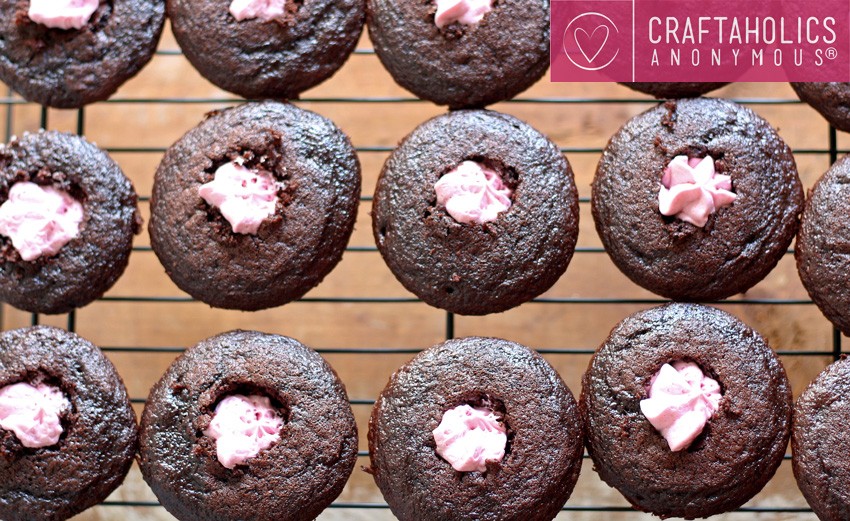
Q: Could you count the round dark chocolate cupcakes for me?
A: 15